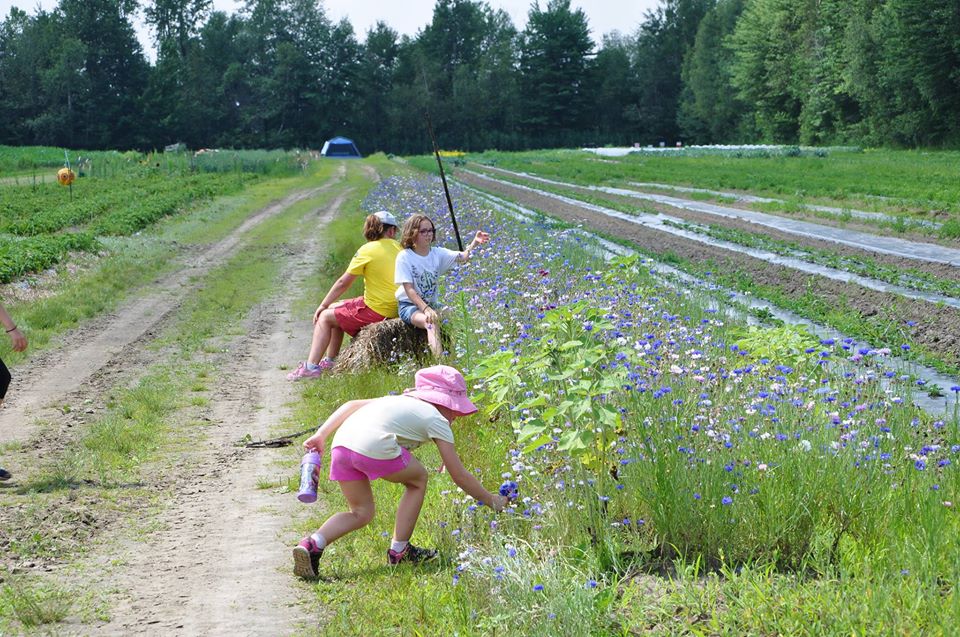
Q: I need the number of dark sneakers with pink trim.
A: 2